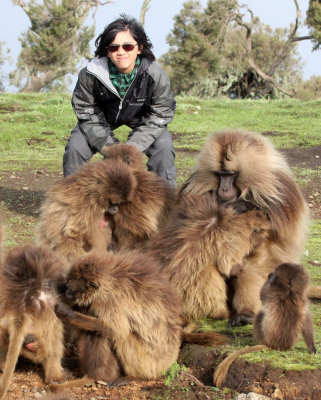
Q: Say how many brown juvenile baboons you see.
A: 1